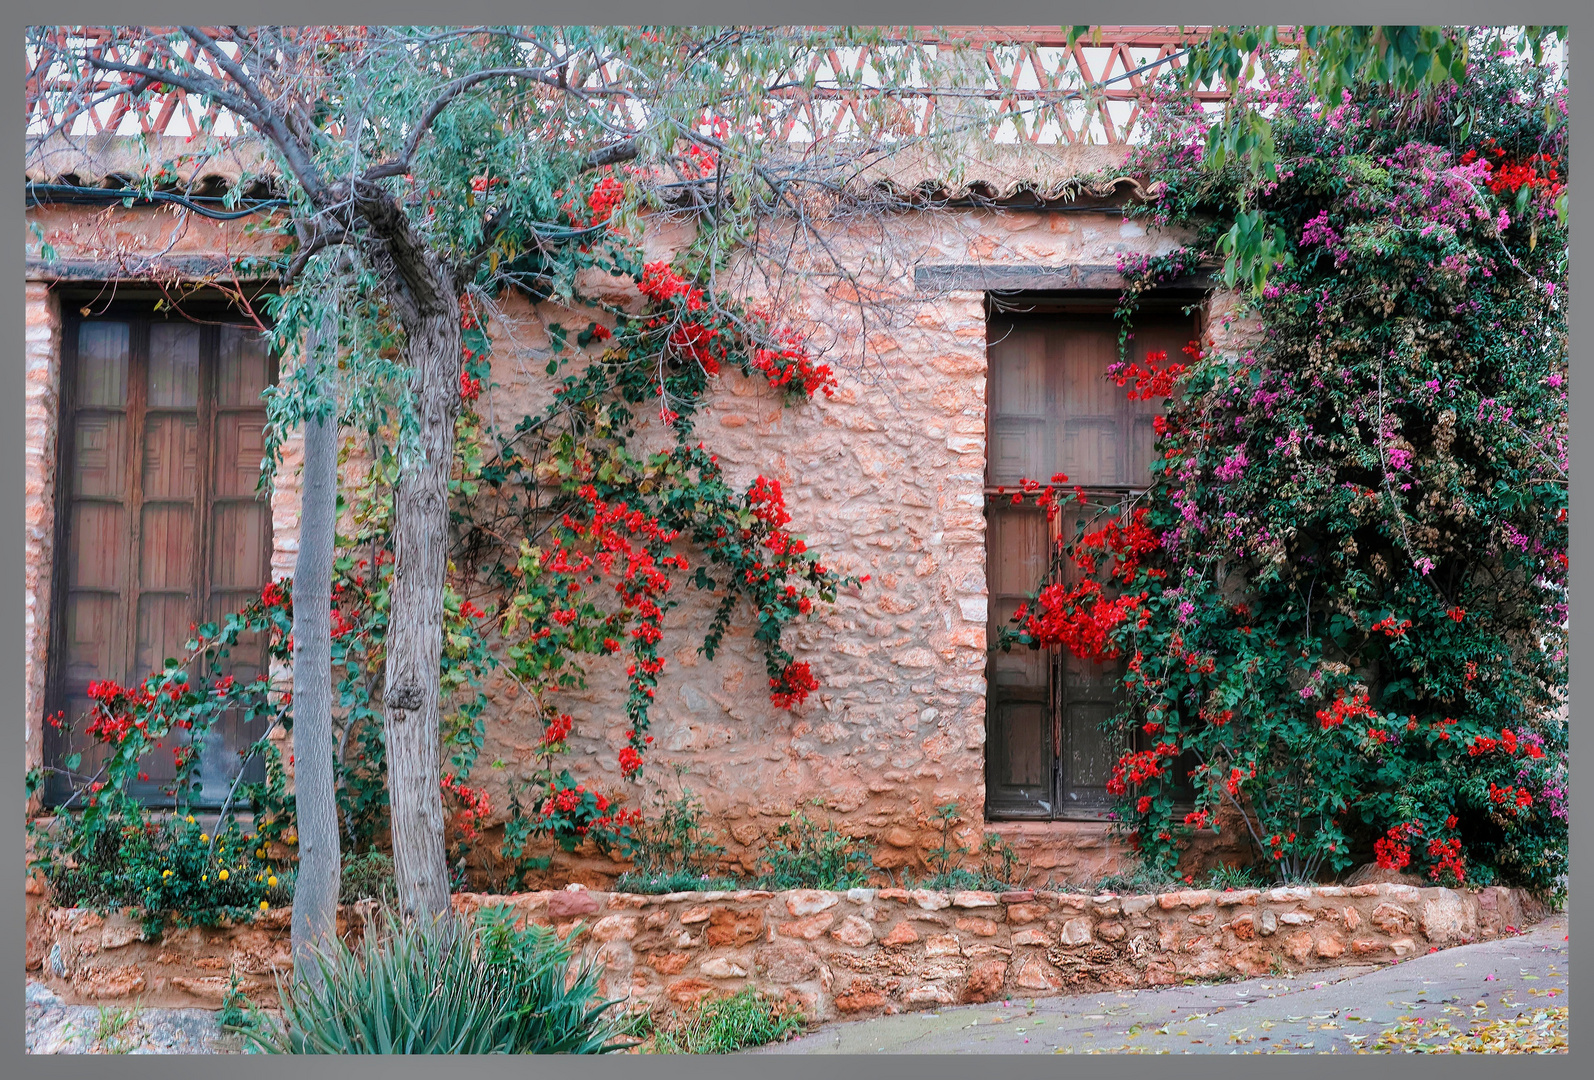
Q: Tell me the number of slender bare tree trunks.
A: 2